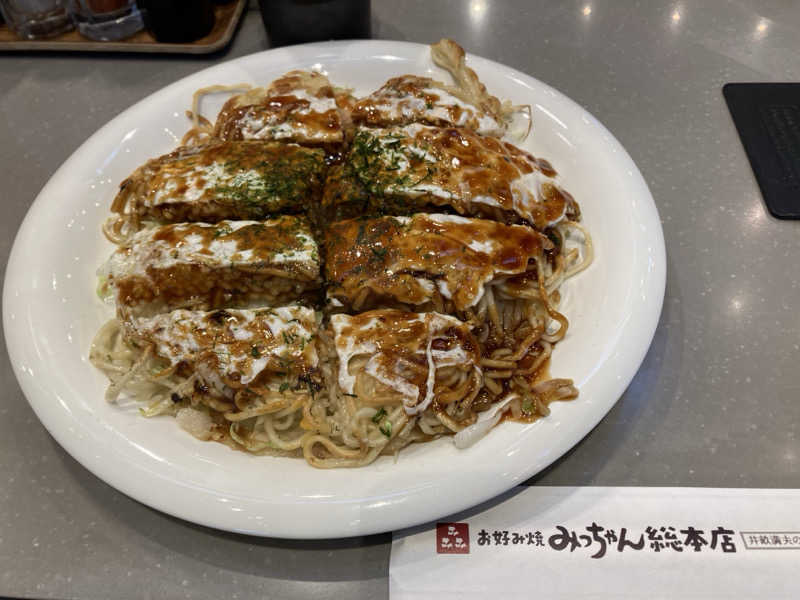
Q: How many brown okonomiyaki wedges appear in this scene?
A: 8